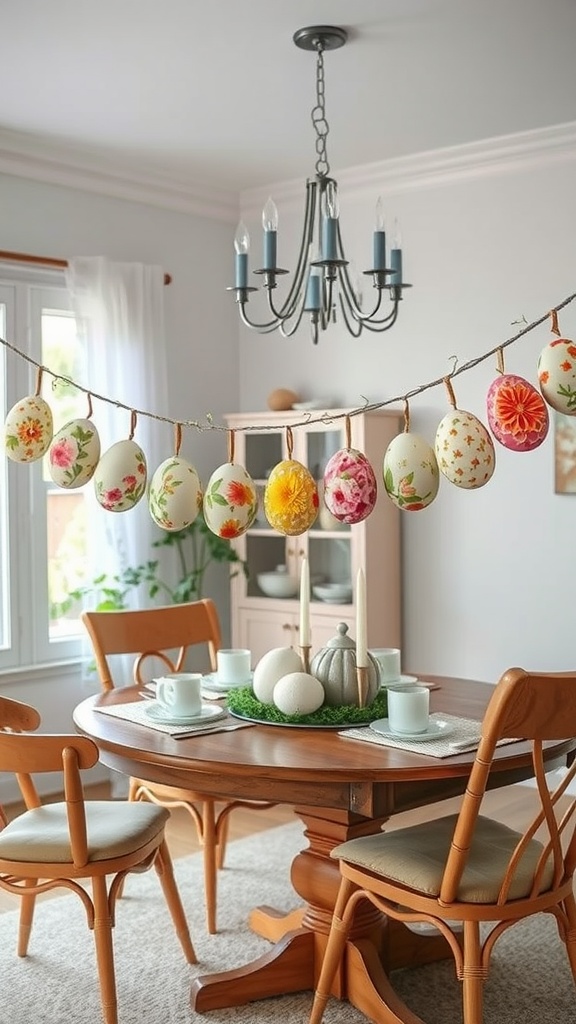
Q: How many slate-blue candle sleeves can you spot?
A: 6